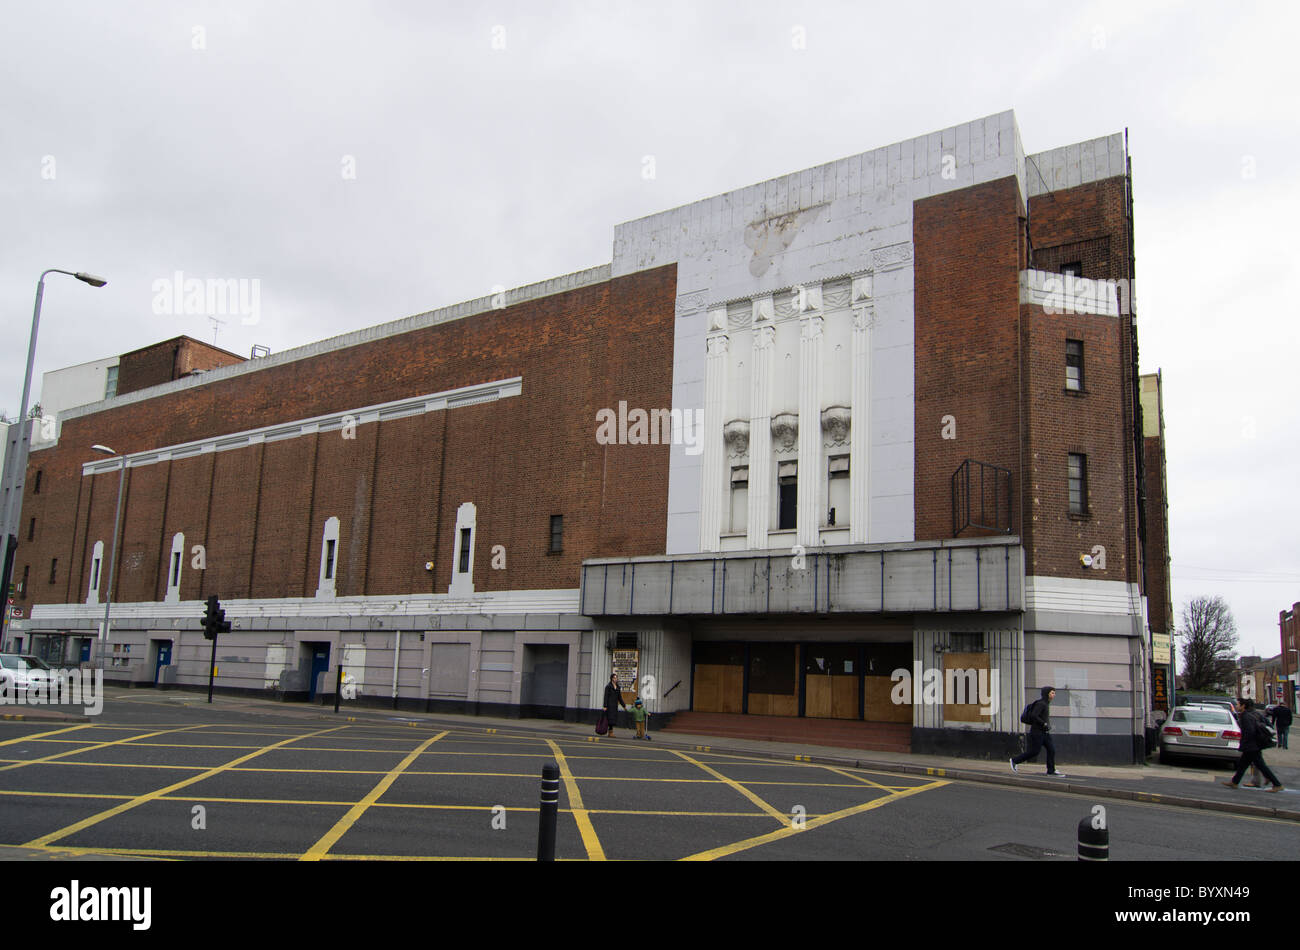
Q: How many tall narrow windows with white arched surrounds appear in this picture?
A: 4